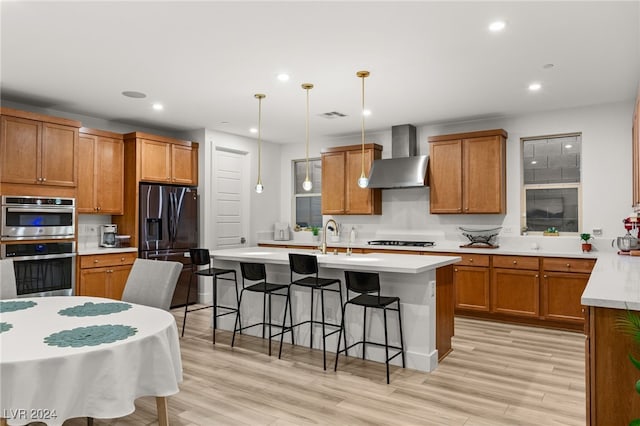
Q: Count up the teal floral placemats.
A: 4